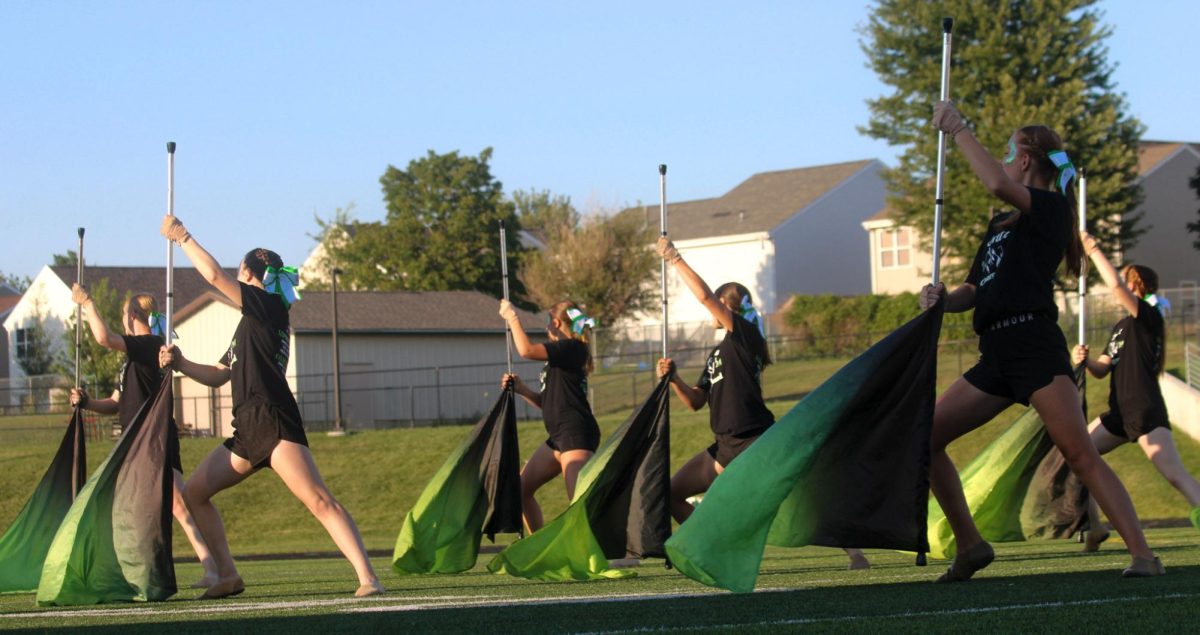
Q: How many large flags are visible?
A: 6